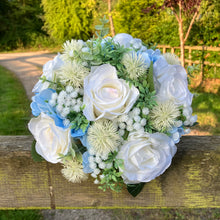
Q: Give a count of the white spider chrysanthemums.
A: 7